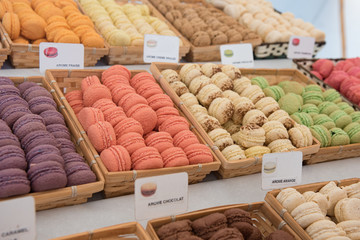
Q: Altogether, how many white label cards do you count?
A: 7